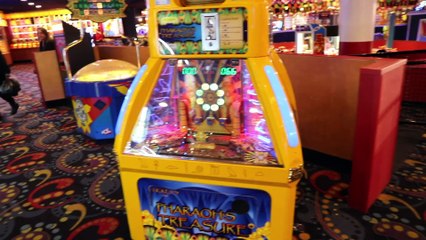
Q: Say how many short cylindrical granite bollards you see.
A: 0